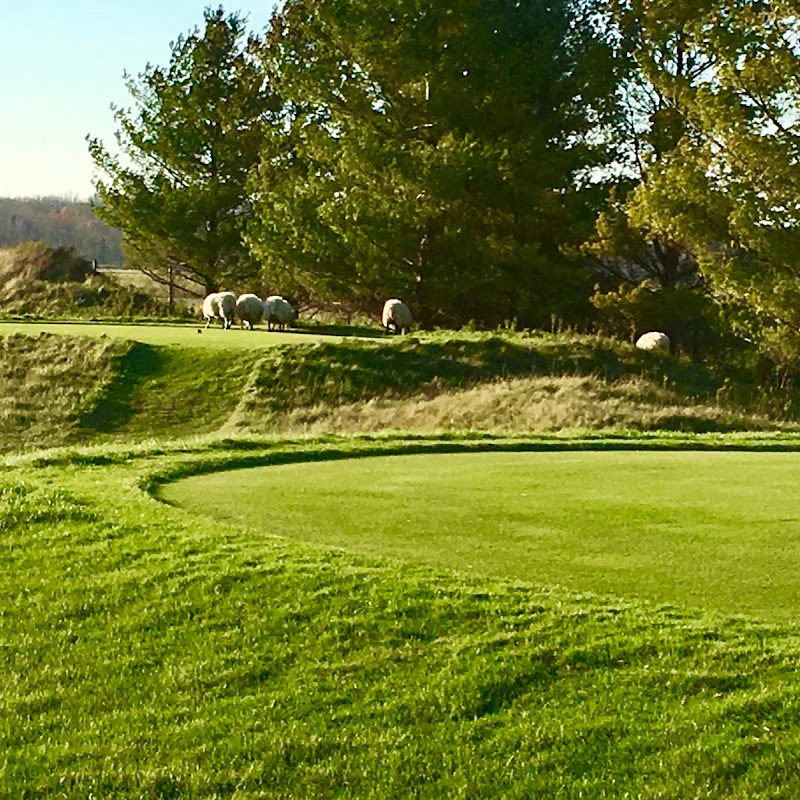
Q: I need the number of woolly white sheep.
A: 5